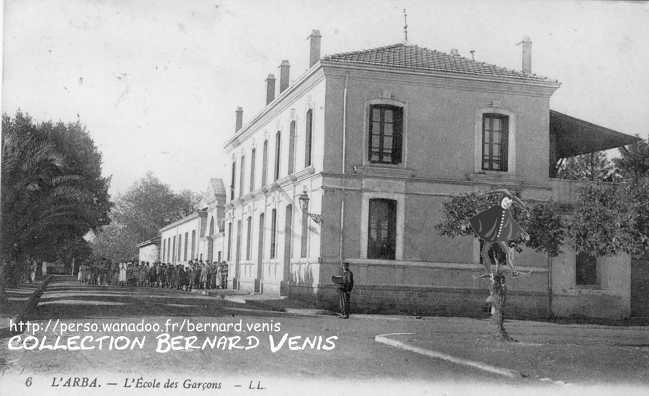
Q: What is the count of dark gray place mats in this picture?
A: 0